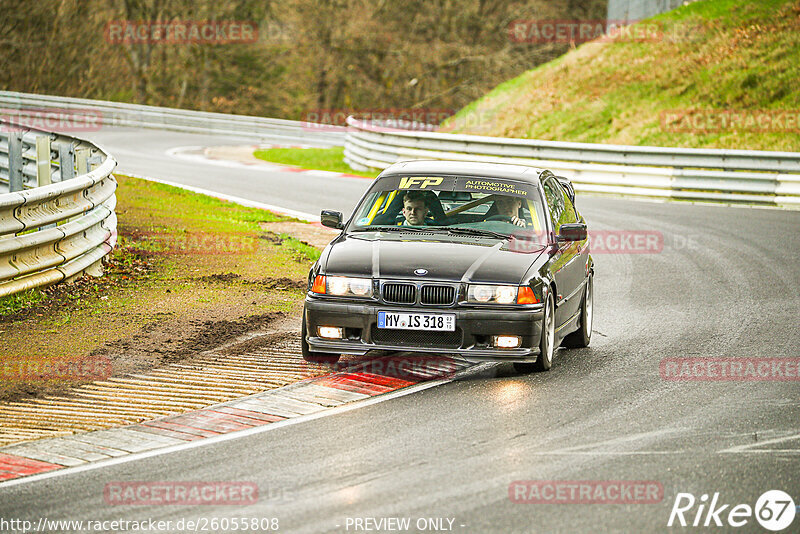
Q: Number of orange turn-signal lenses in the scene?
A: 2